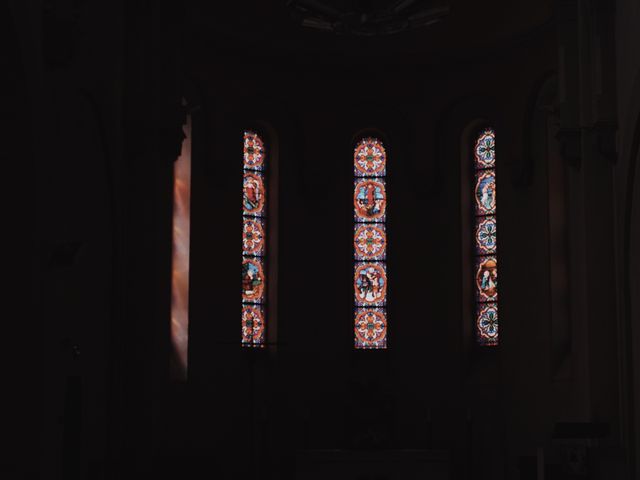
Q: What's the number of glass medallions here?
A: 15